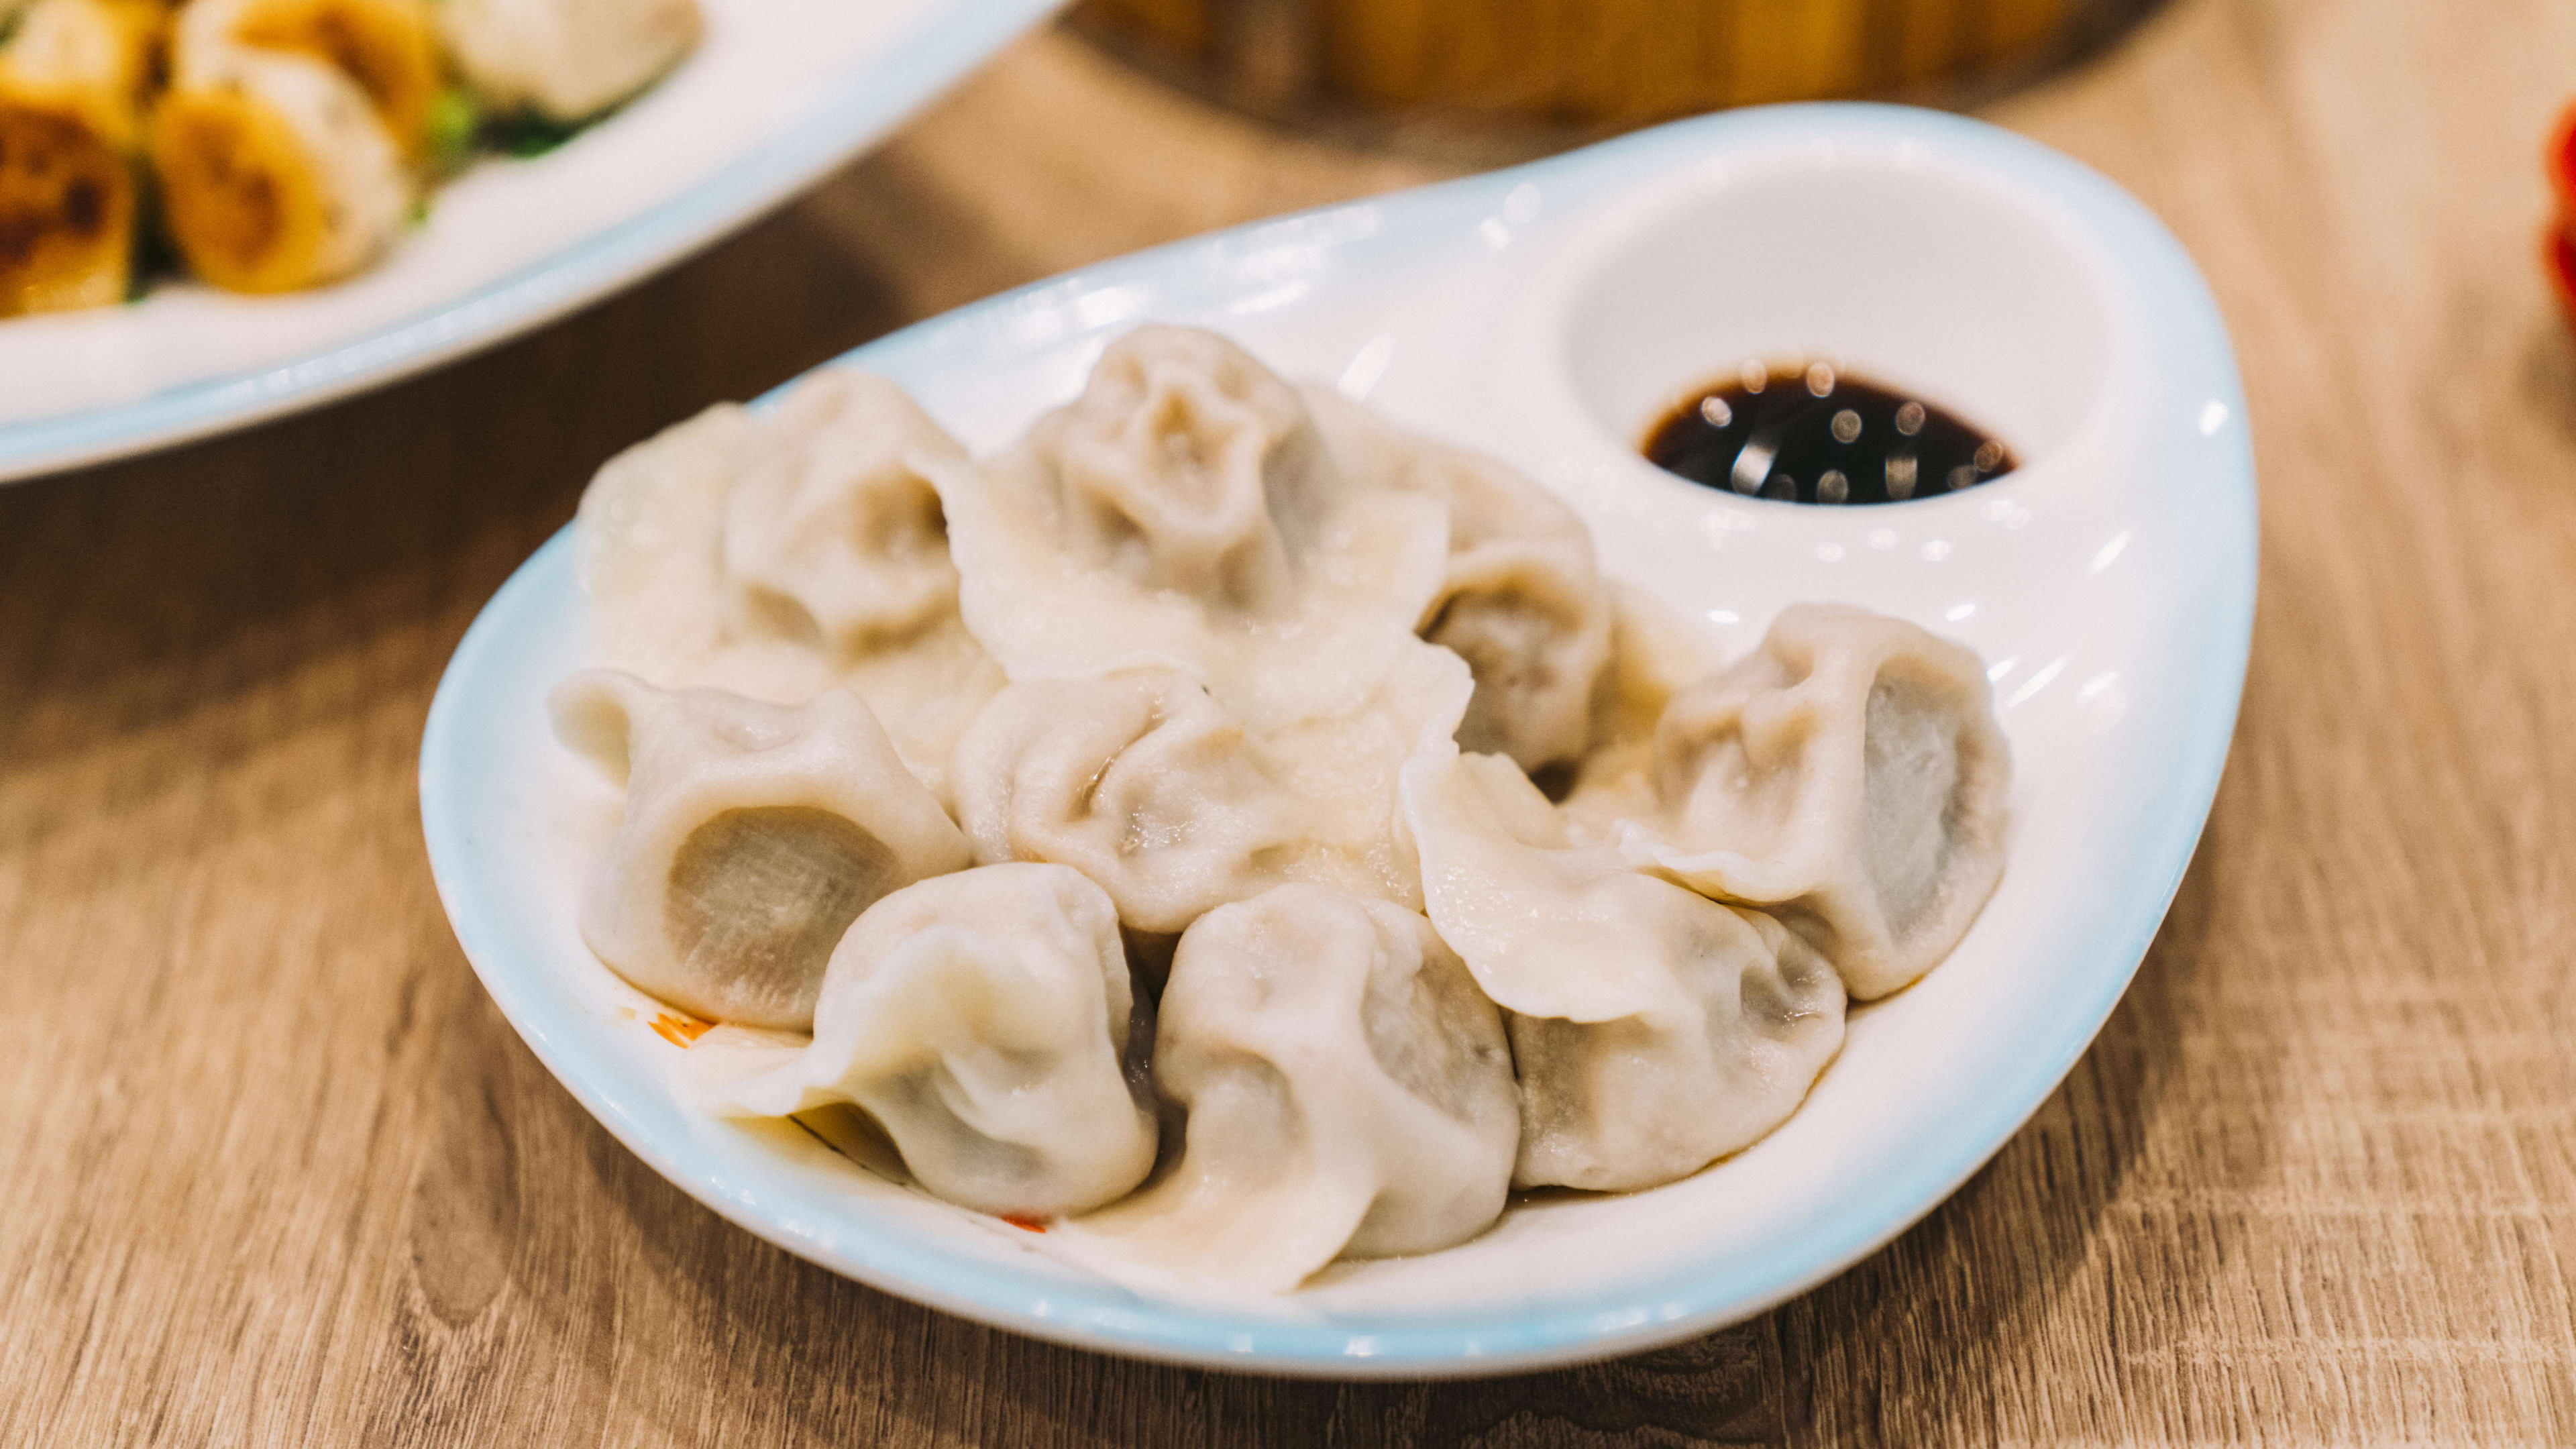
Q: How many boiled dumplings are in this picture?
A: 9